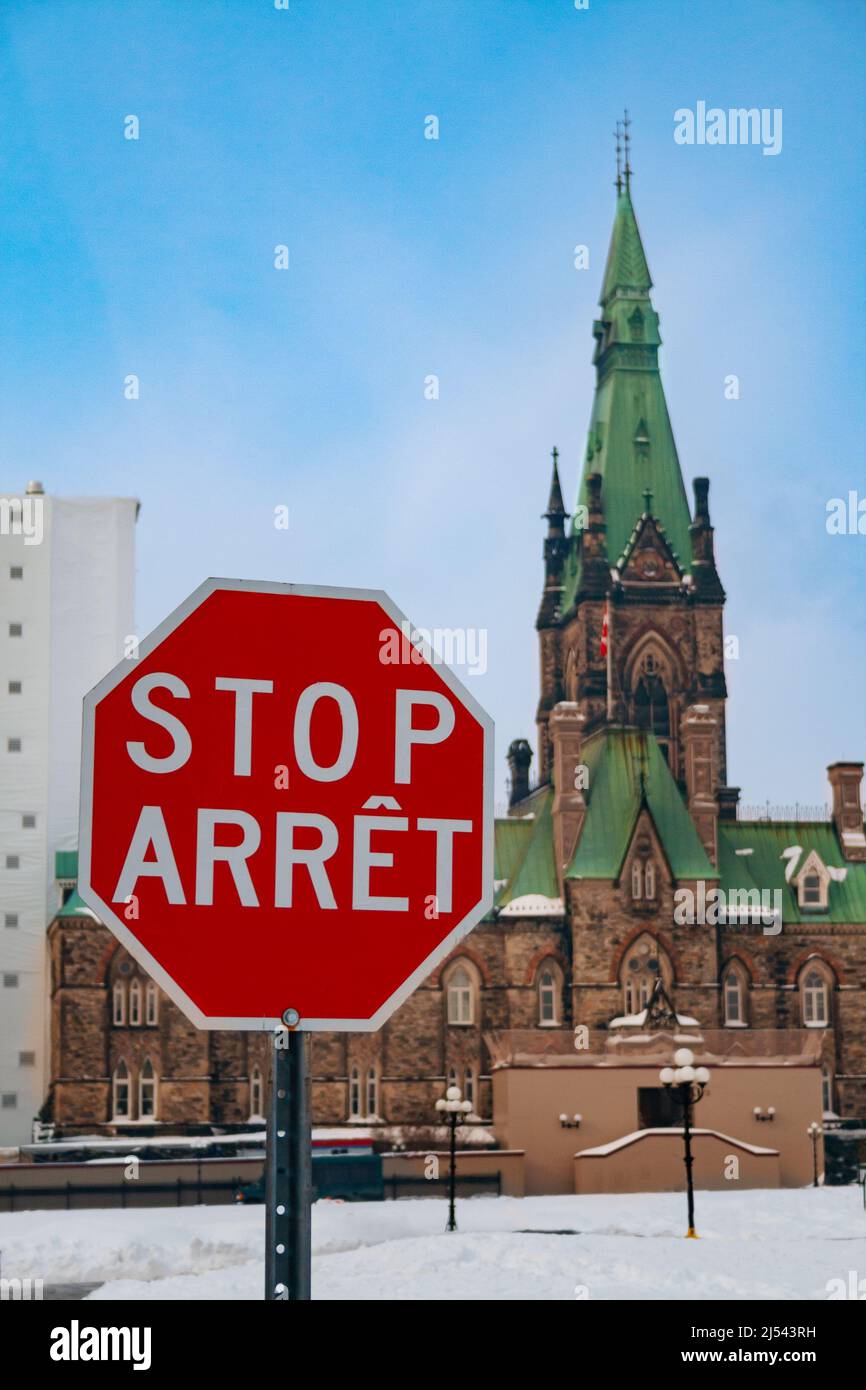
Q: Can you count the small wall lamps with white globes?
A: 2